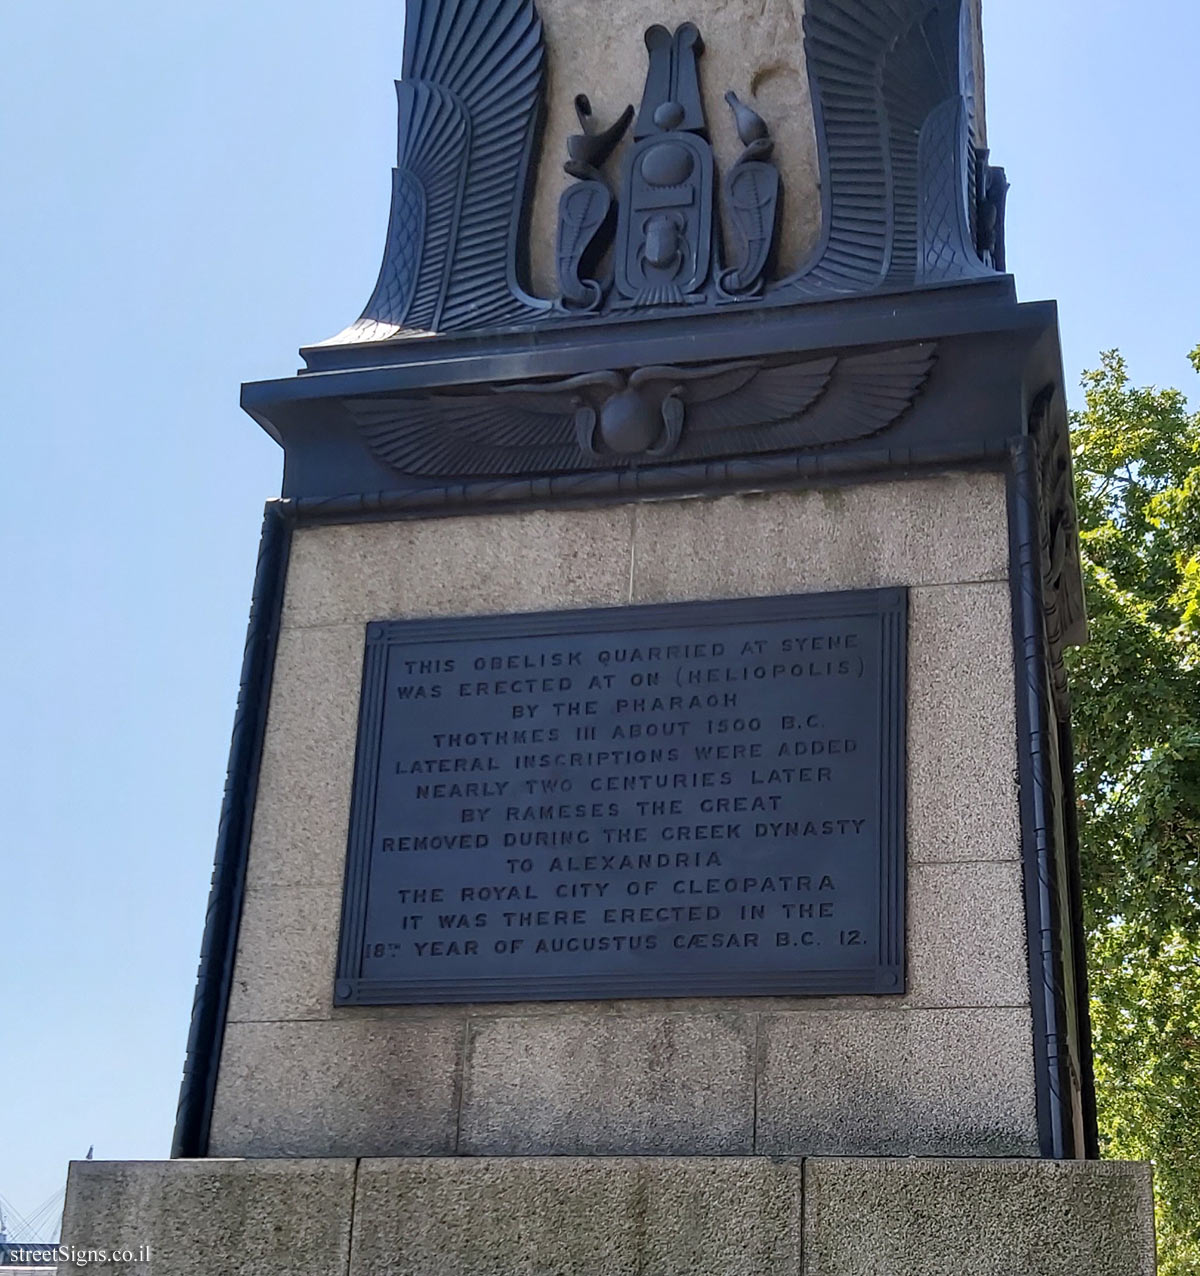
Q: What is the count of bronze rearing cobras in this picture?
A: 4